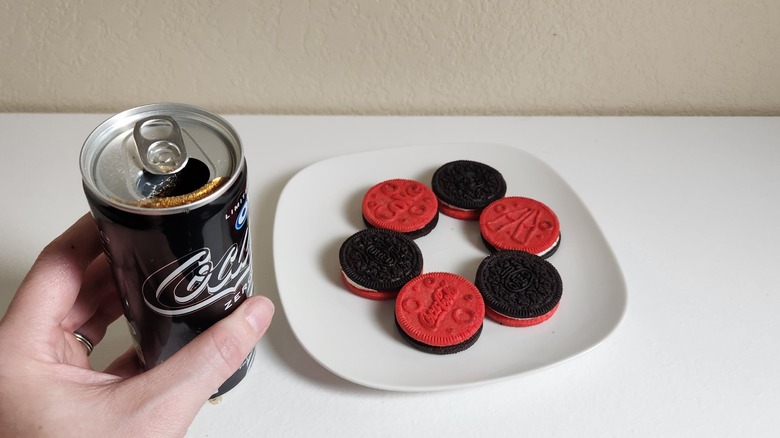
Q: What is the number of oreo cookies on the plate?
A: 6